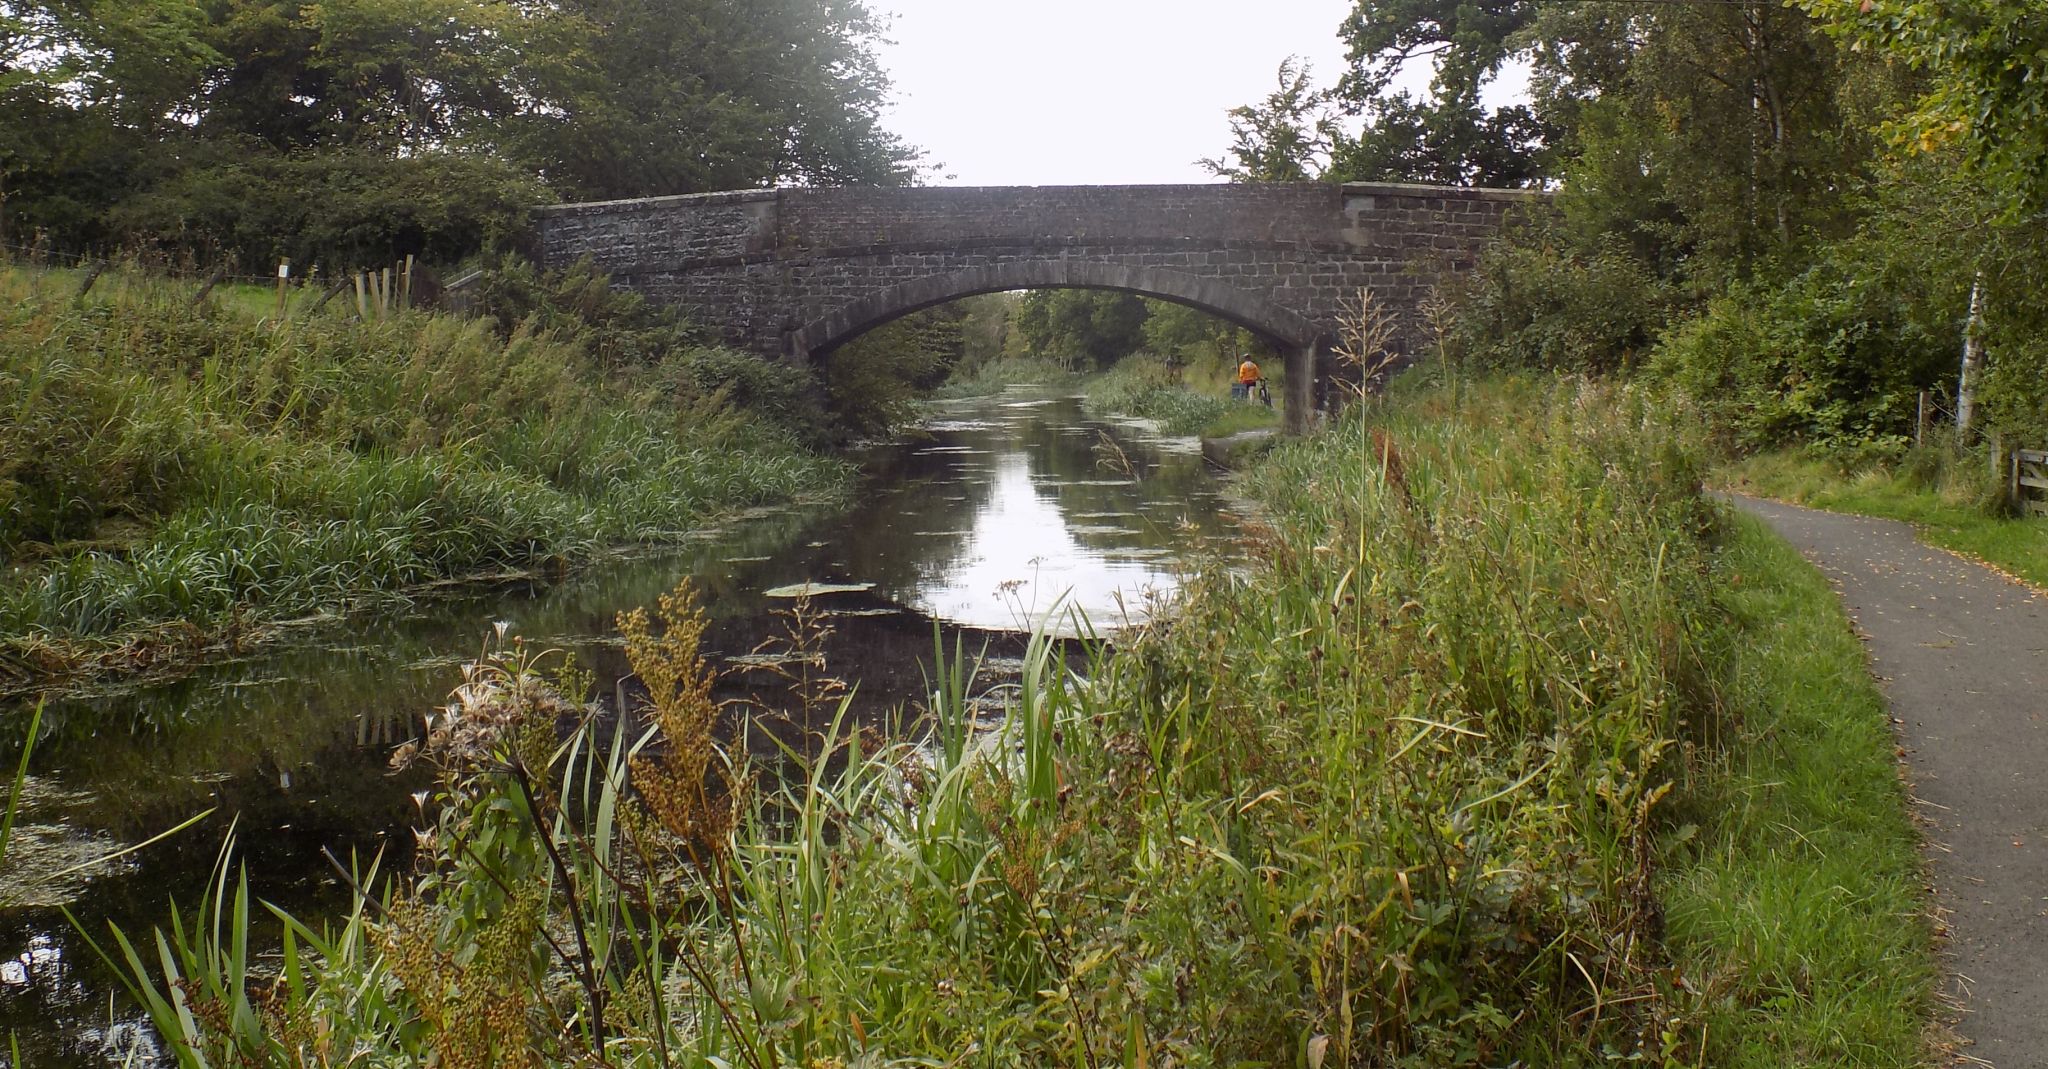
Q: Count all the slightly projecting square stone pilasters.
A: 2